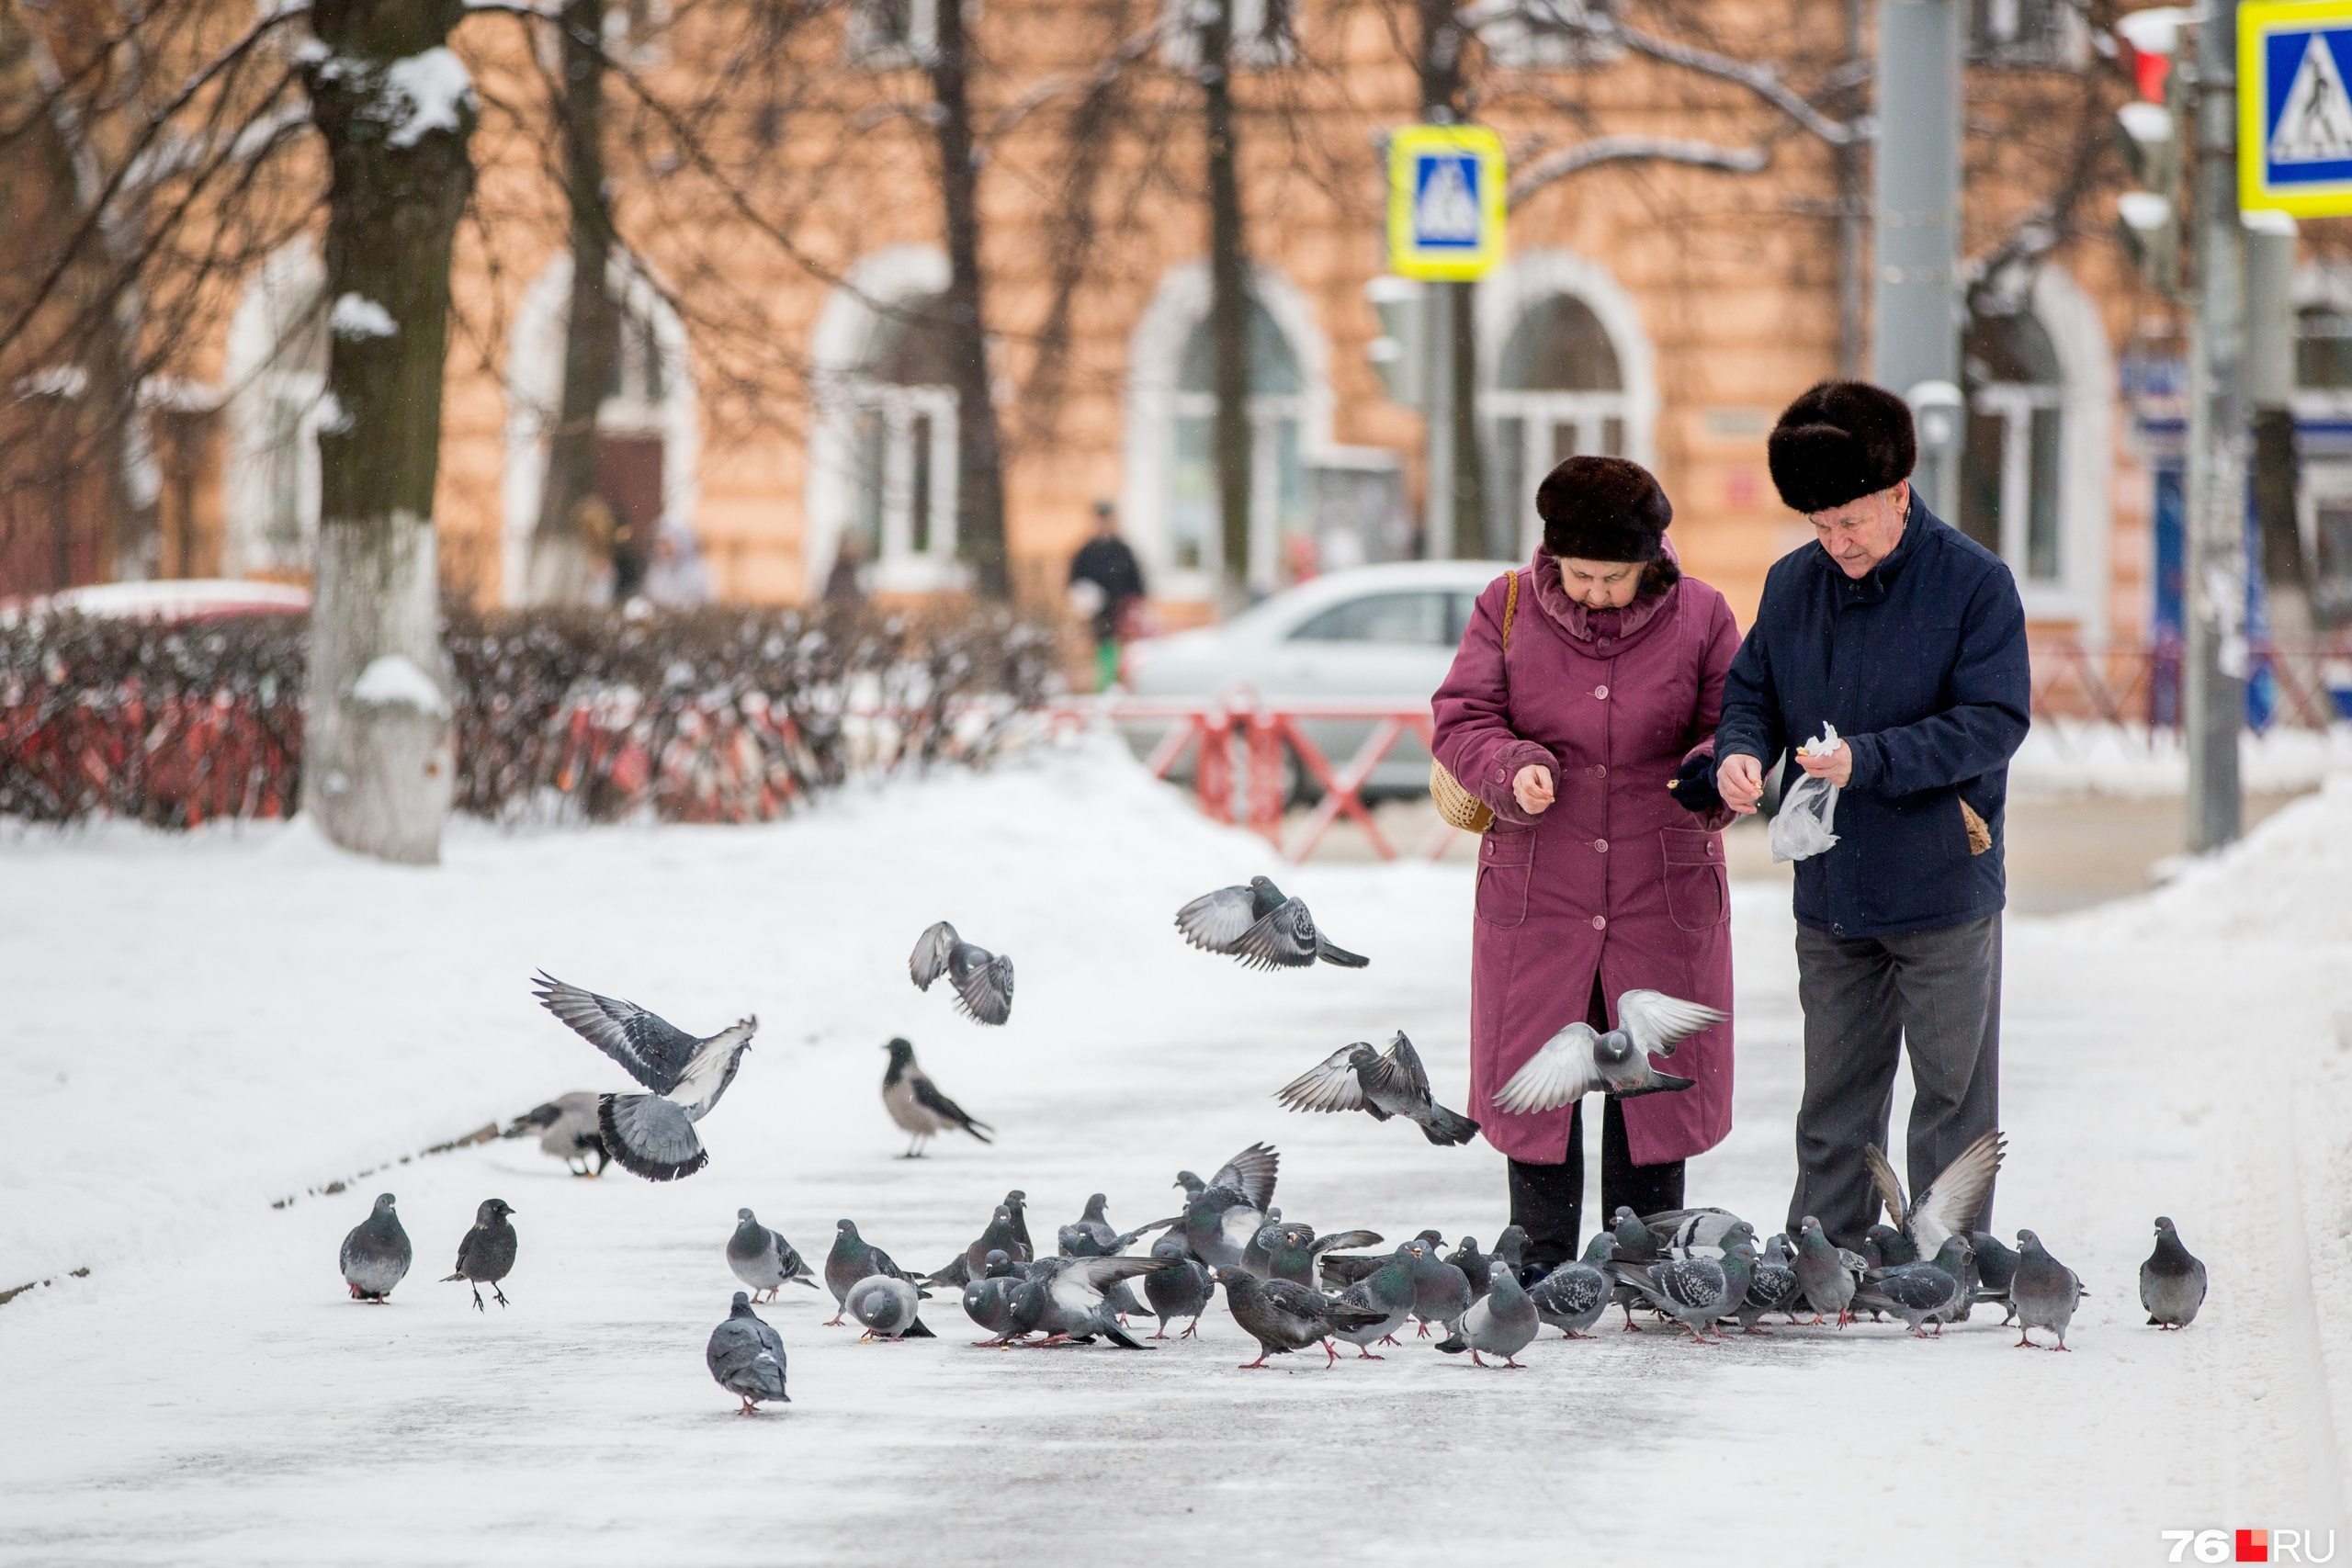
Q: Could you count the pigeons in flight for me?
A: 5